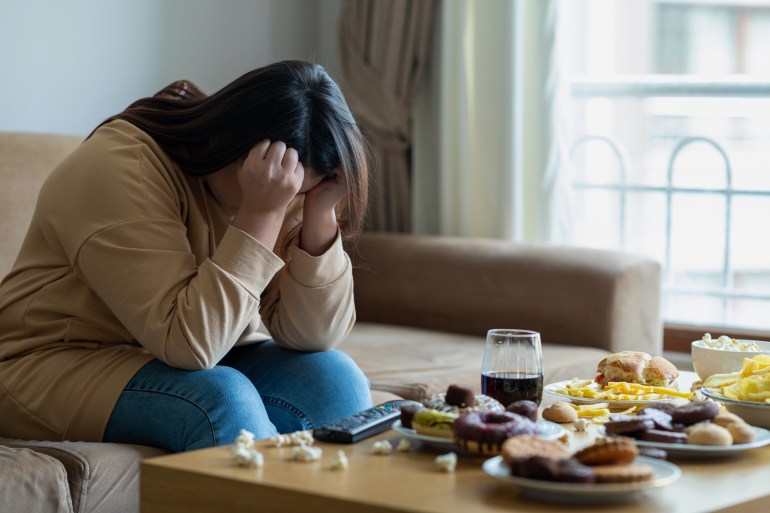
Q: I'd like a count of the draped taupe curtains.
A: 1